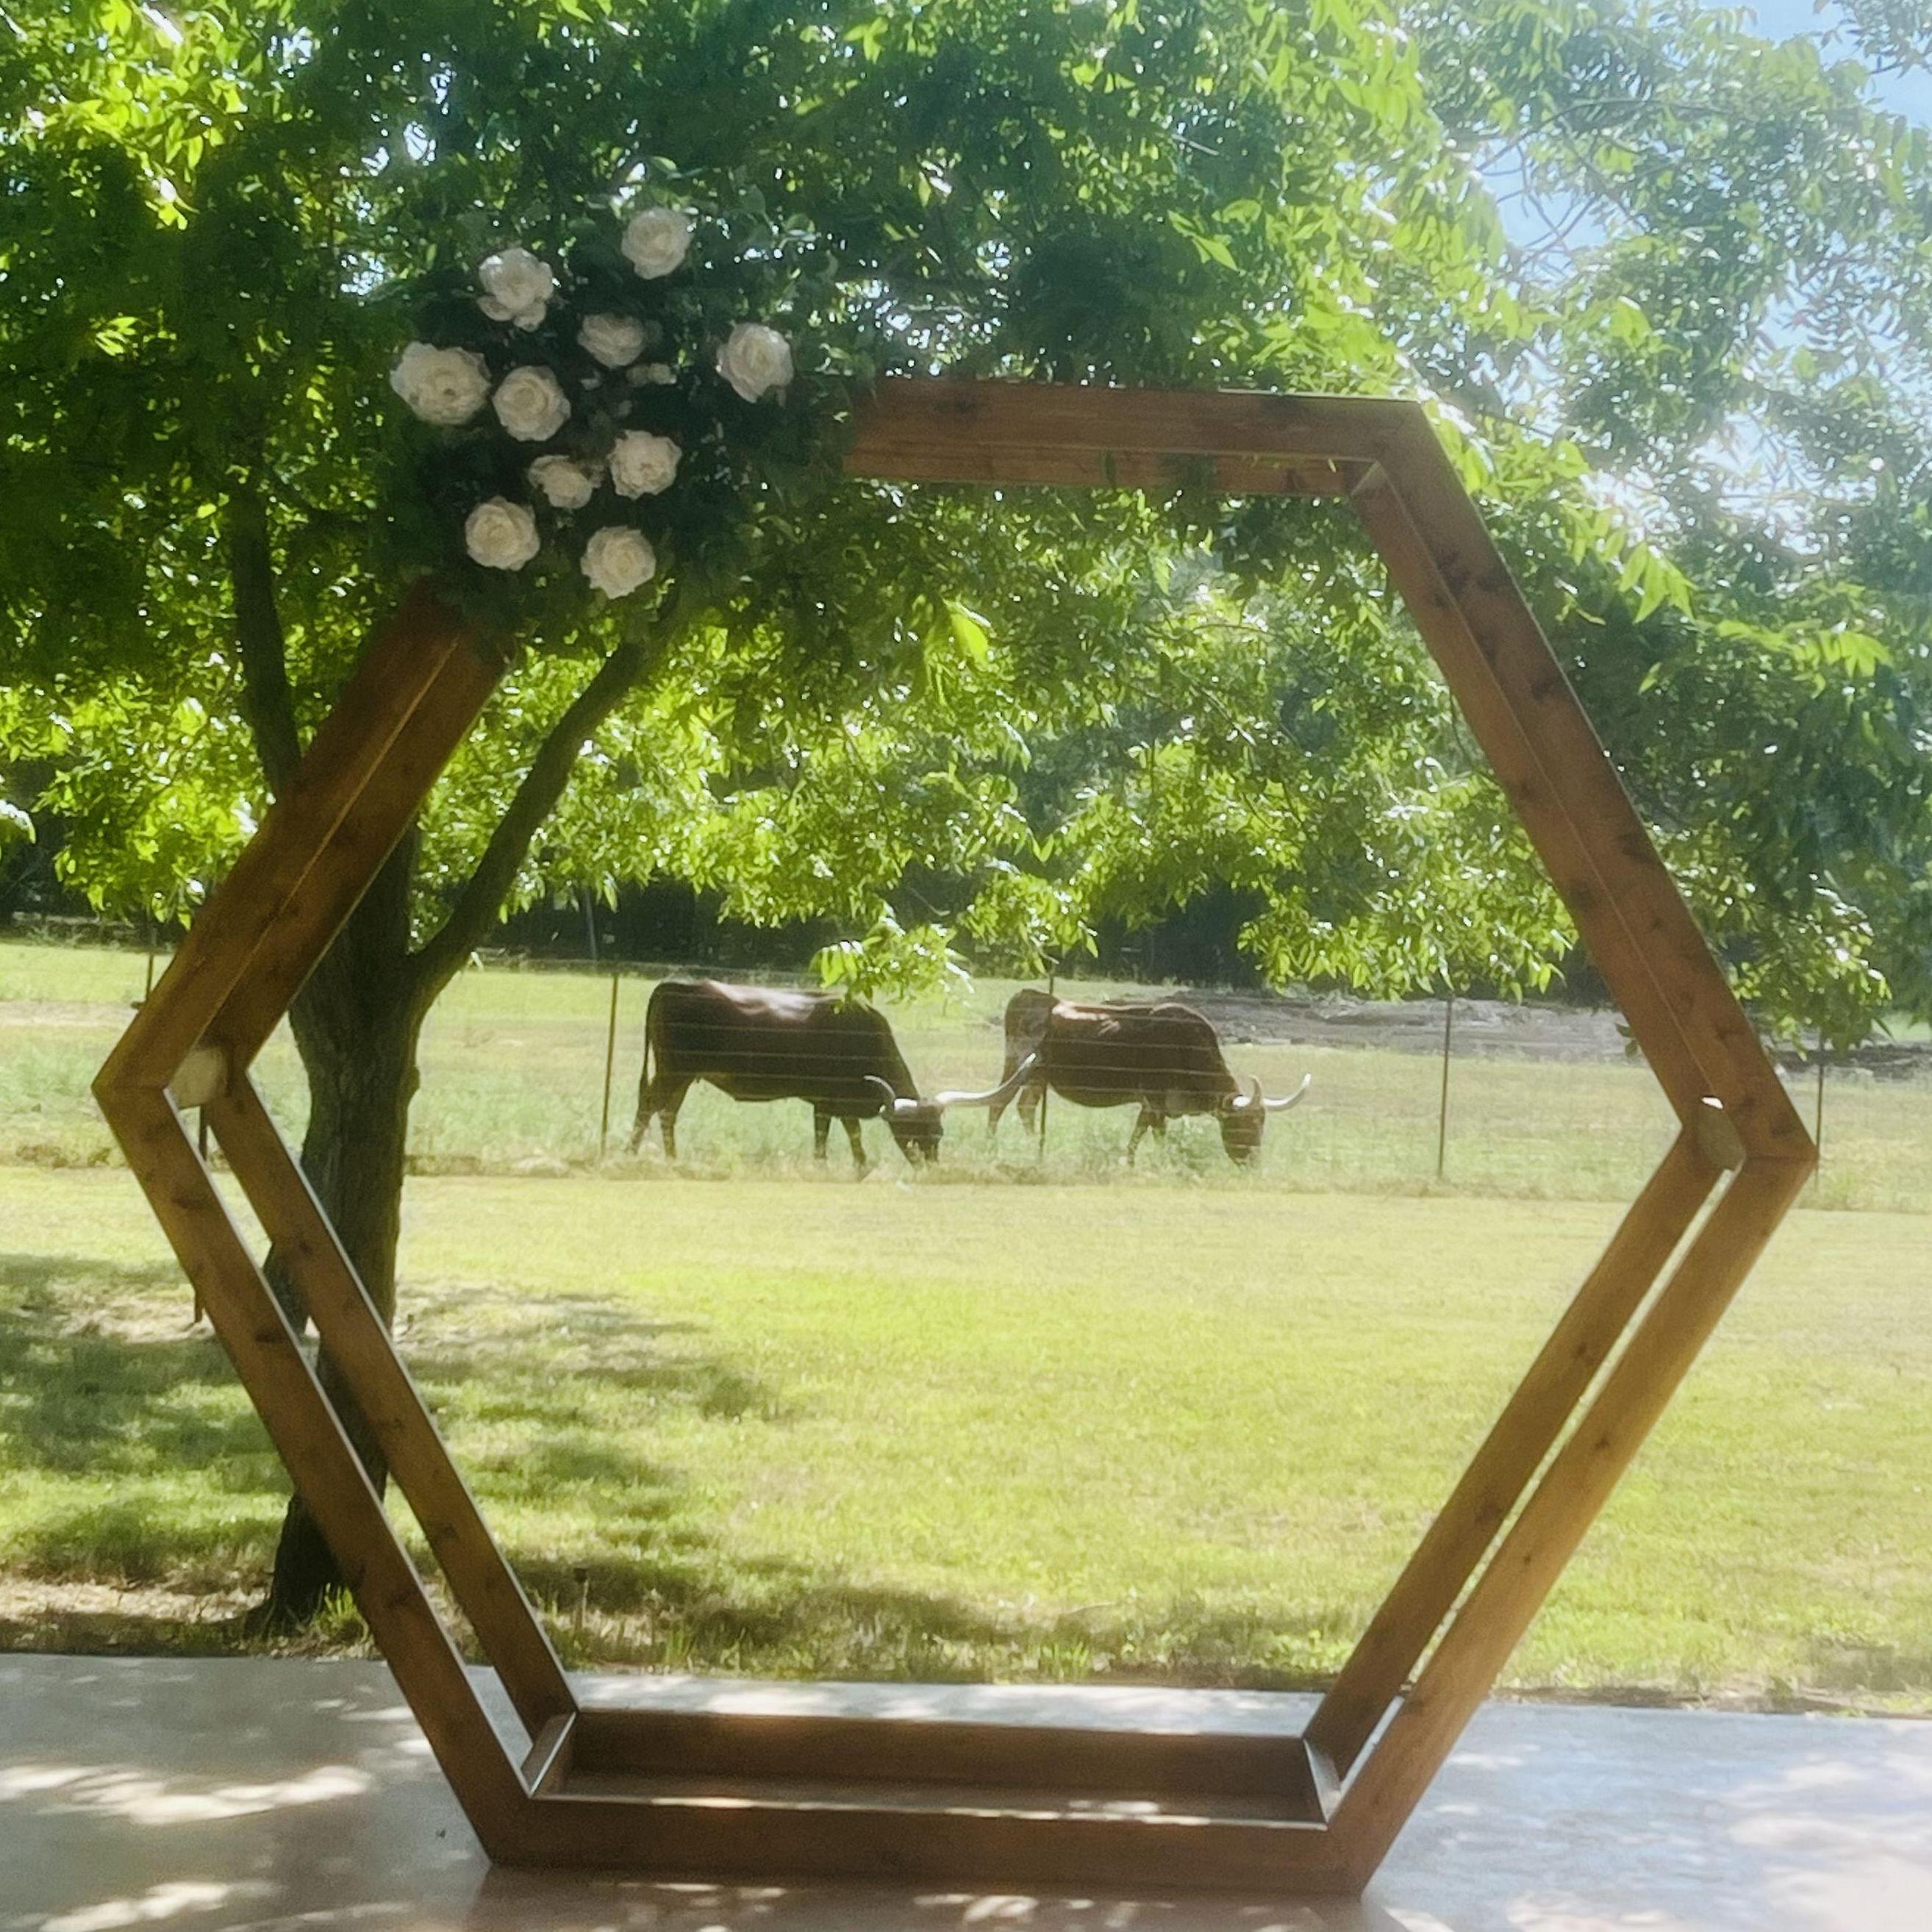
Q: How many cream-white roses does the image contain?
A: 10